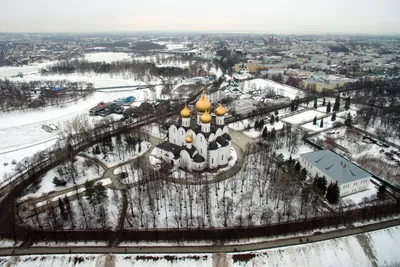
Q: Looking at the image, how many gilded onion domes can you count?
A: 5